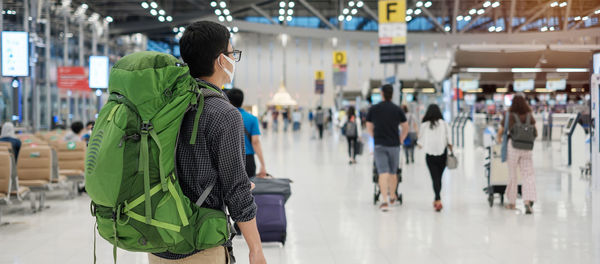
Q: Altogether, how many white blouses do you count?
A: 1